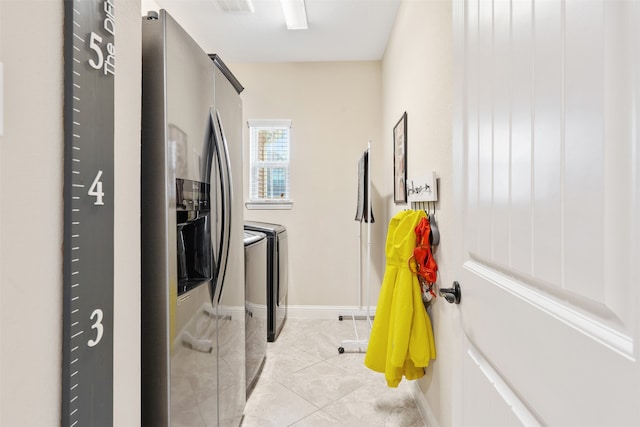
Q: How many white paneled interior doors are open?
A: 1